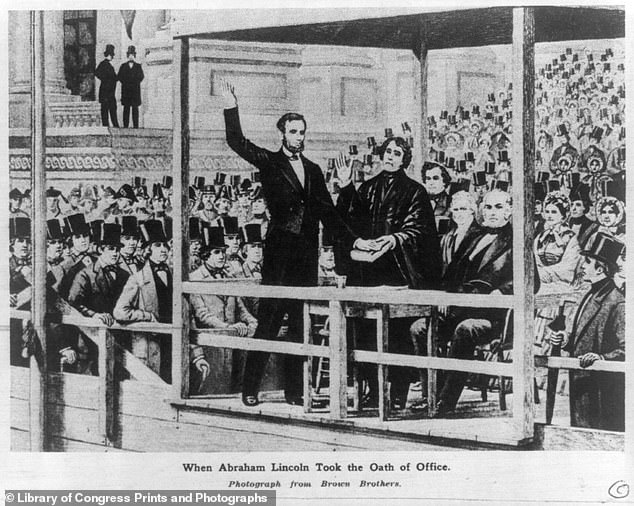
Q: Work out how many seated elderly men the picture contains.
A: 2